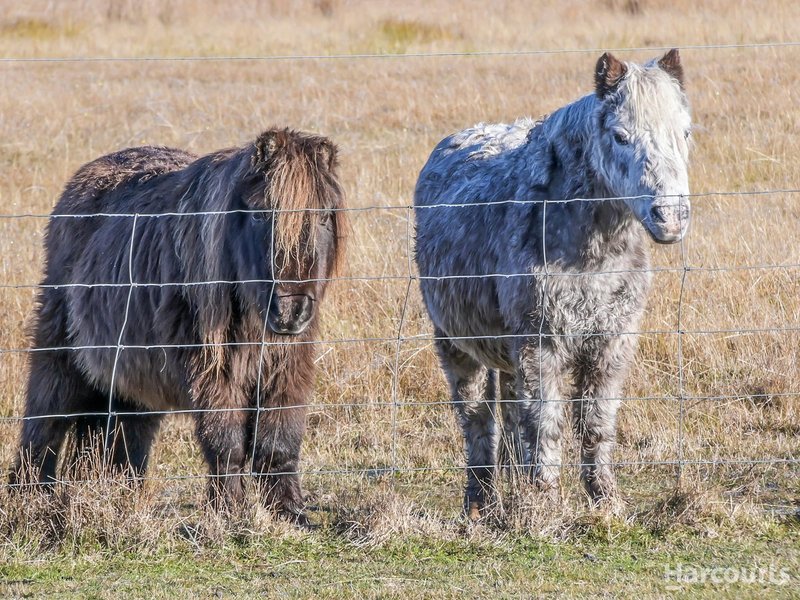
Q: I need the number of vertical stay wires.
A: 5